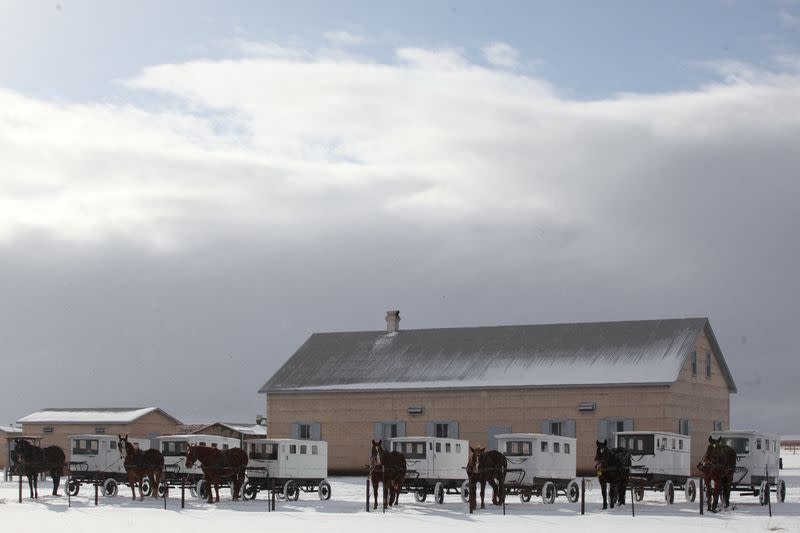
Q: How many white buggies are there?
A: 7